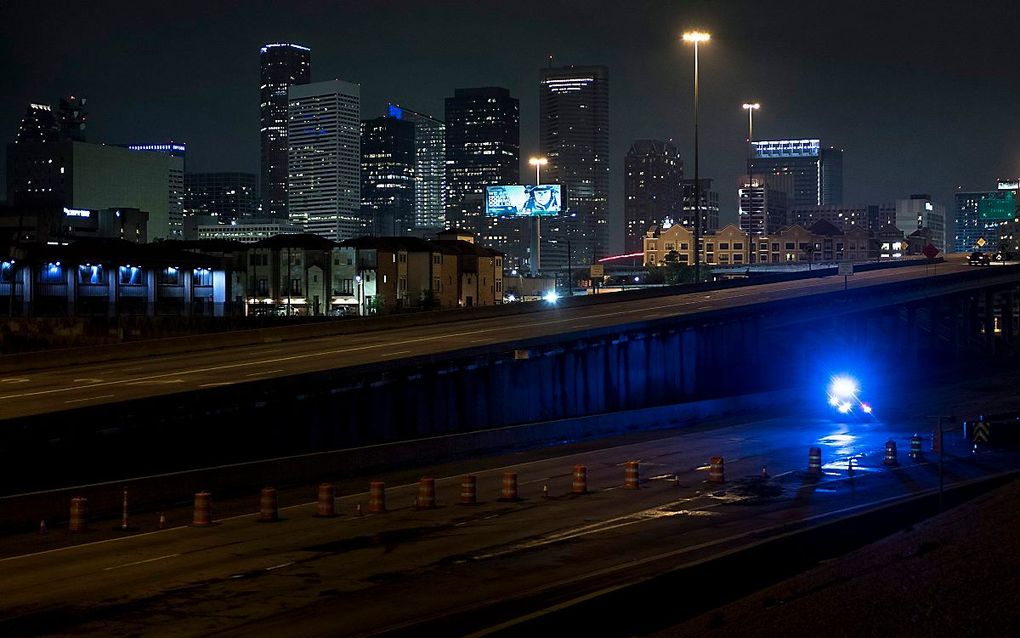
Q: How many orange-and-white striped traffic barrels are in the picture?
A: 14